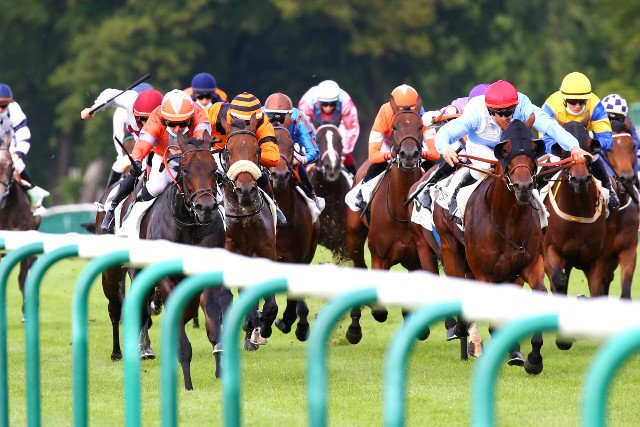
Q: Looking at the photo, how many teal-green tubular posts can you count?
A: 10